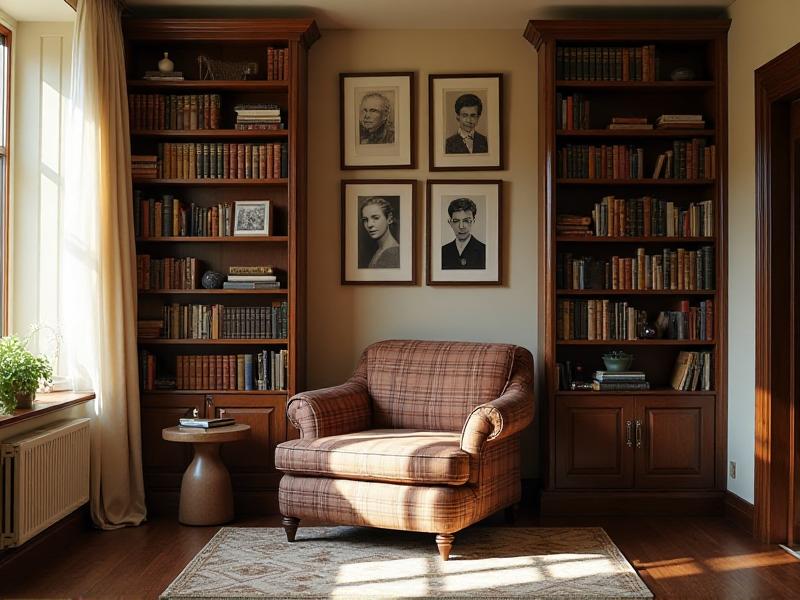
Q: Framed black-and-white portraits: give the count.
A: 4